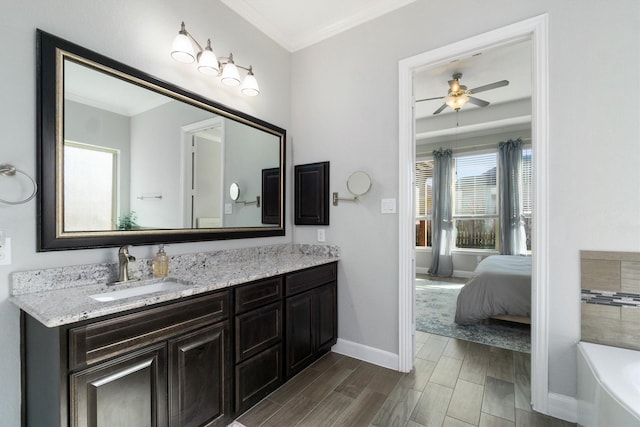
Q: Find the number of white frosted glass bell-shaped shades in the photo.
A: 4